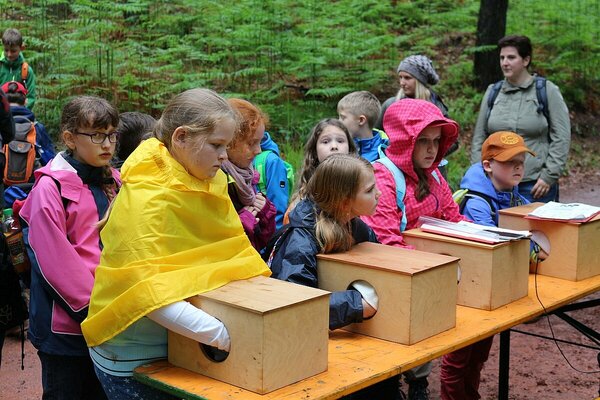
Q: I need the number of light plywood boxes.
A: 4